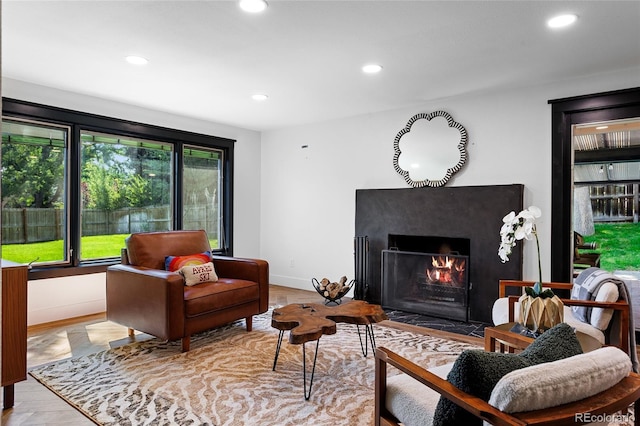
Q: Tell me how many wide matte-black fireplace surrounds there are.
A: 1